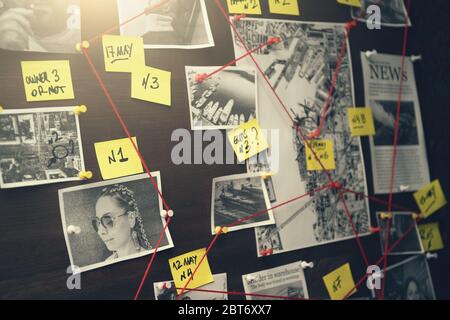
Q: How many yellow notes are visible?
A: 14